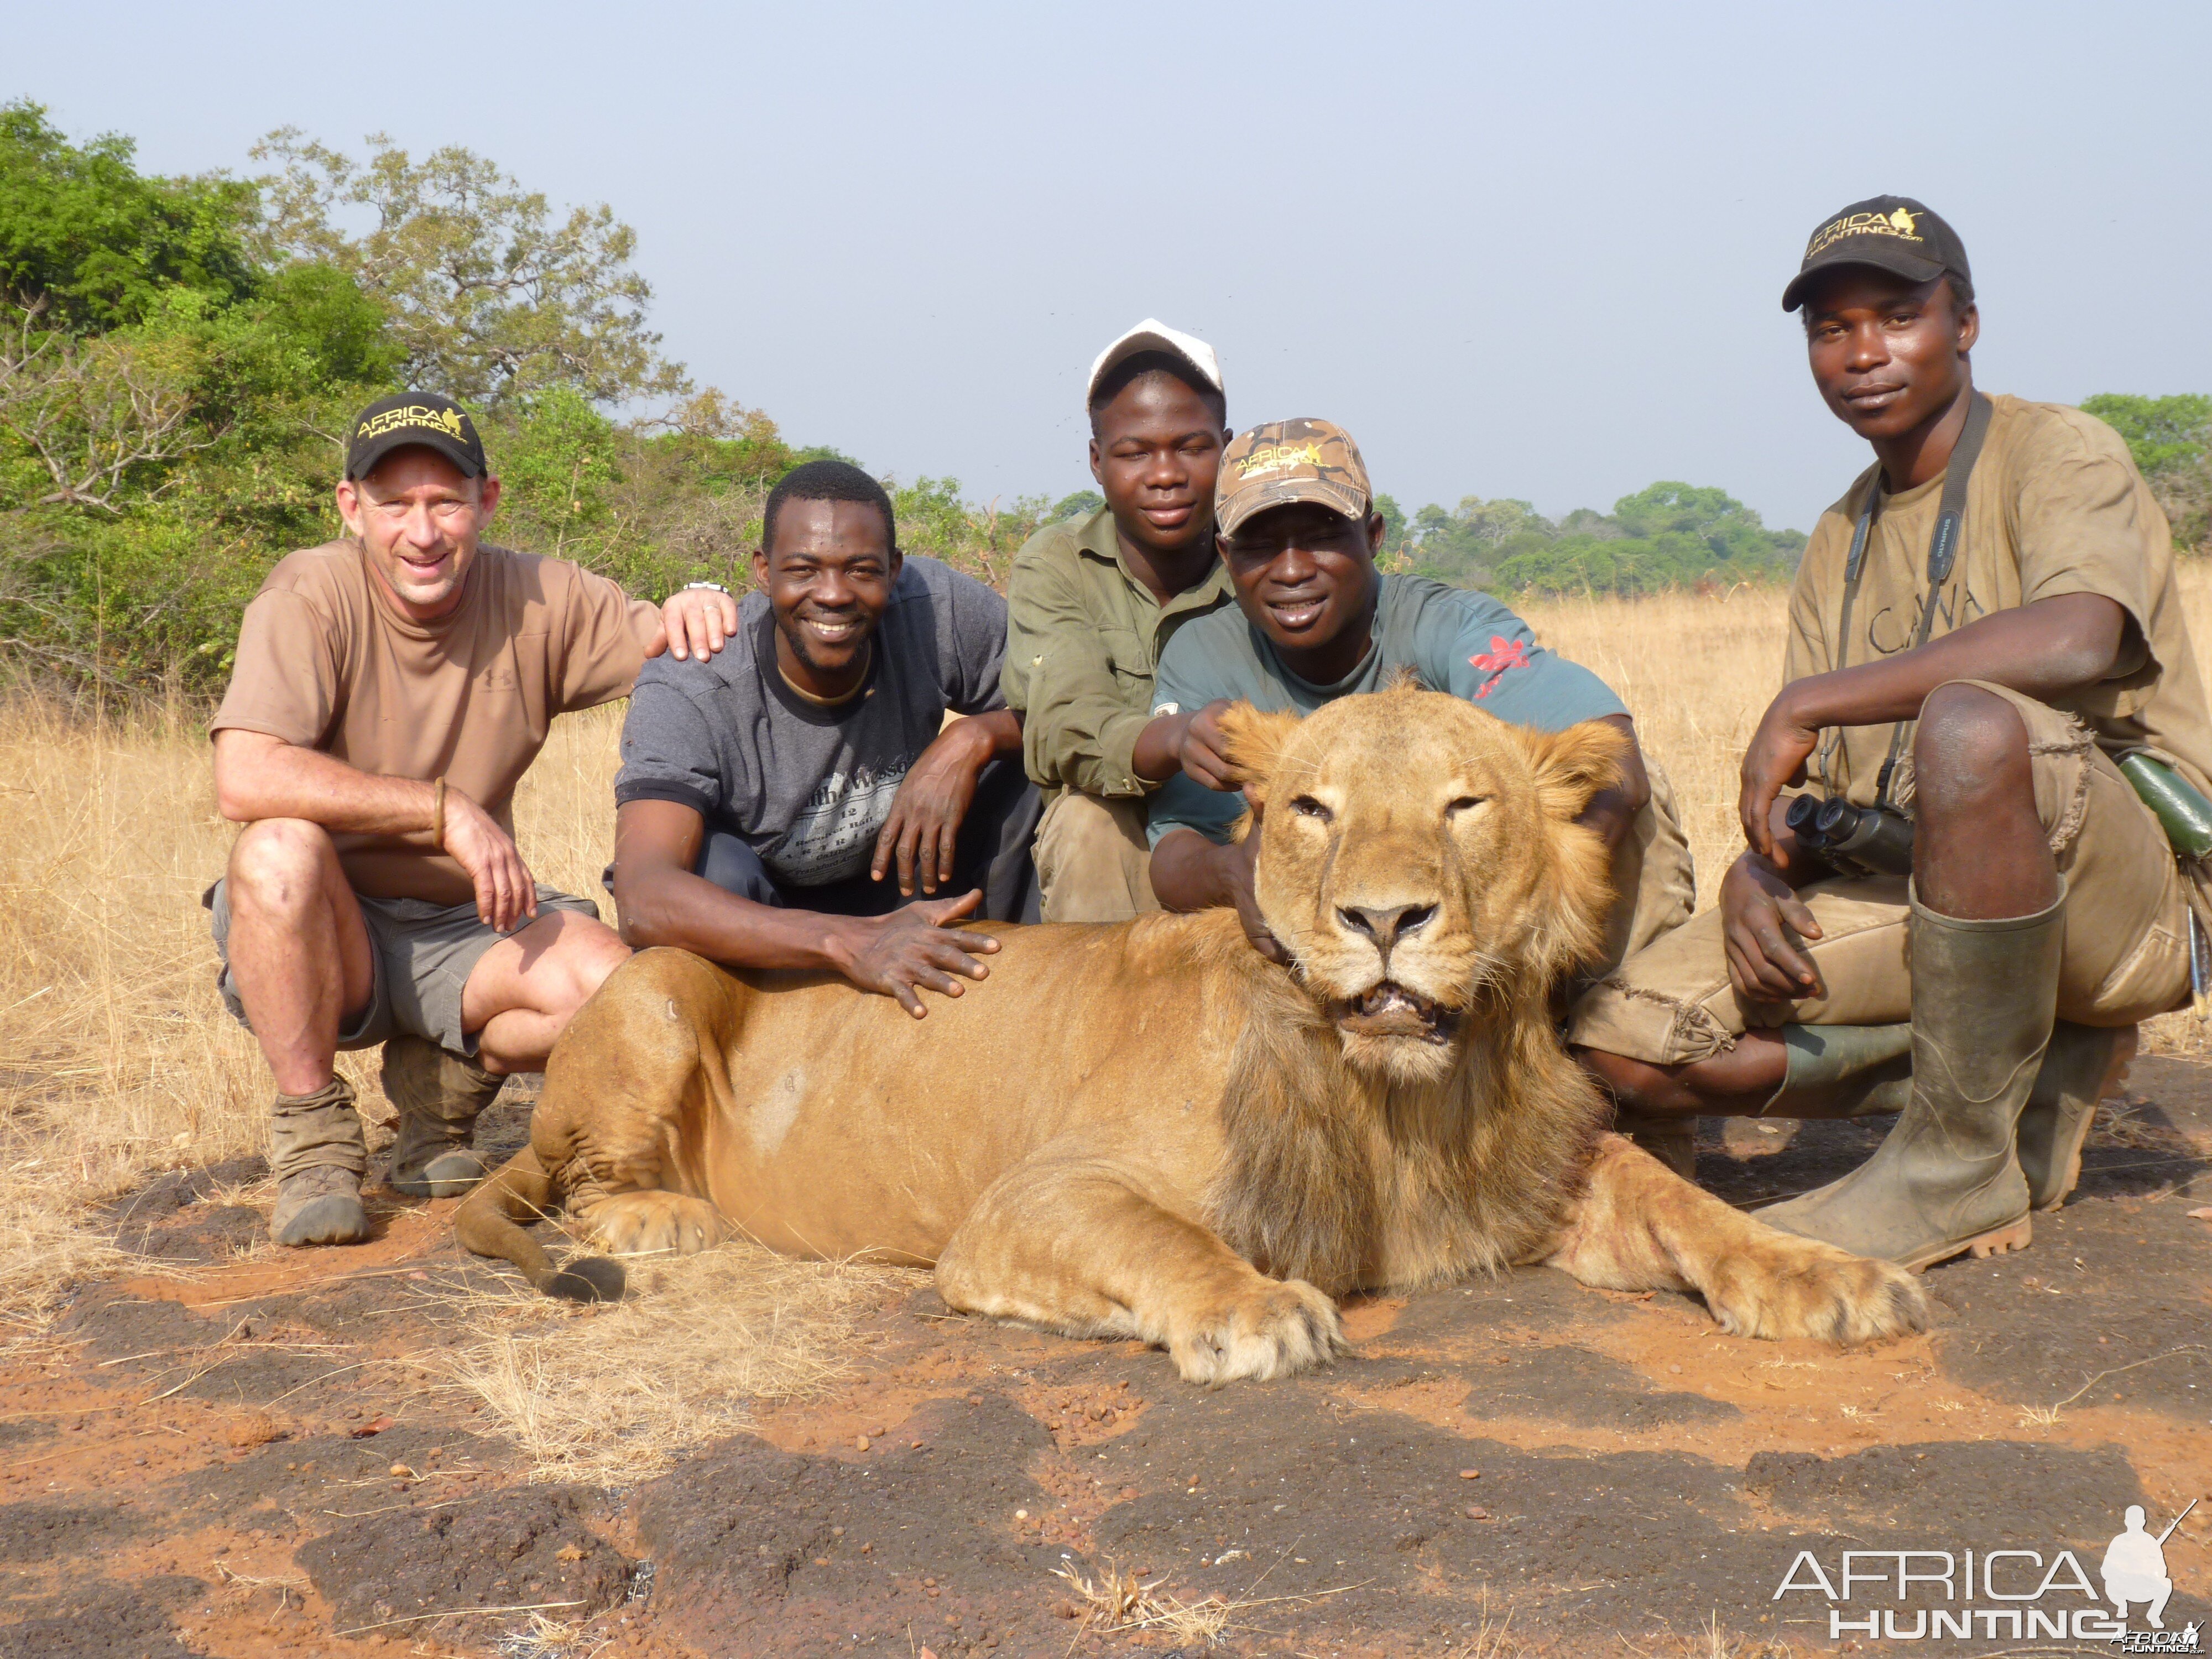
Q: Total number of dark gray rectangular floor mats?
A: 0